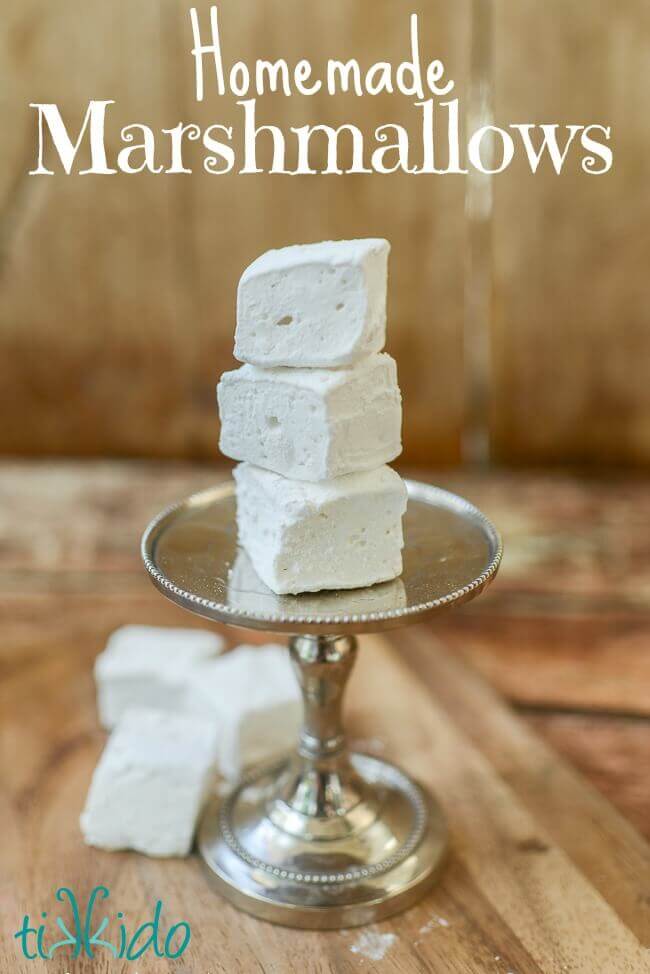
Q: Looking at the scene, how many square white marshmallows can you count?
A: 6